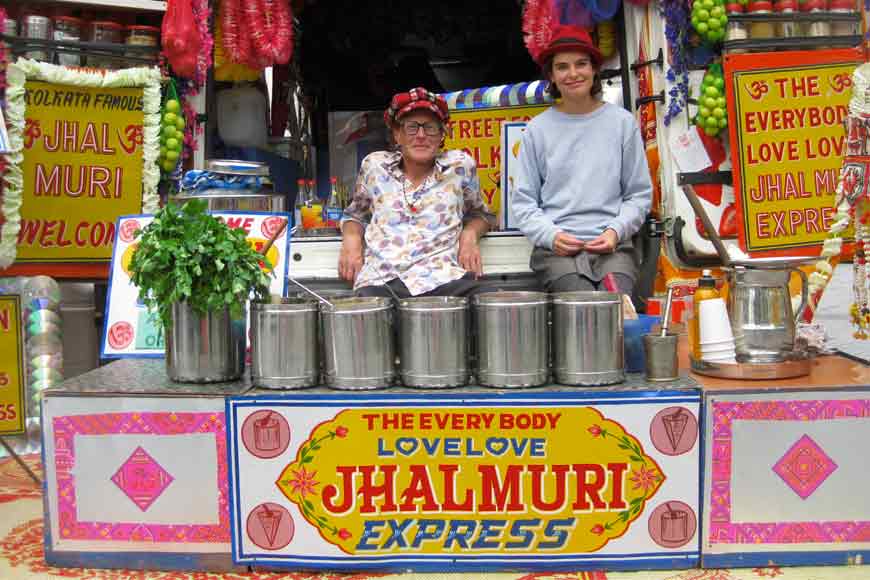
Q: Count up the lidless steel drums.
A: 6